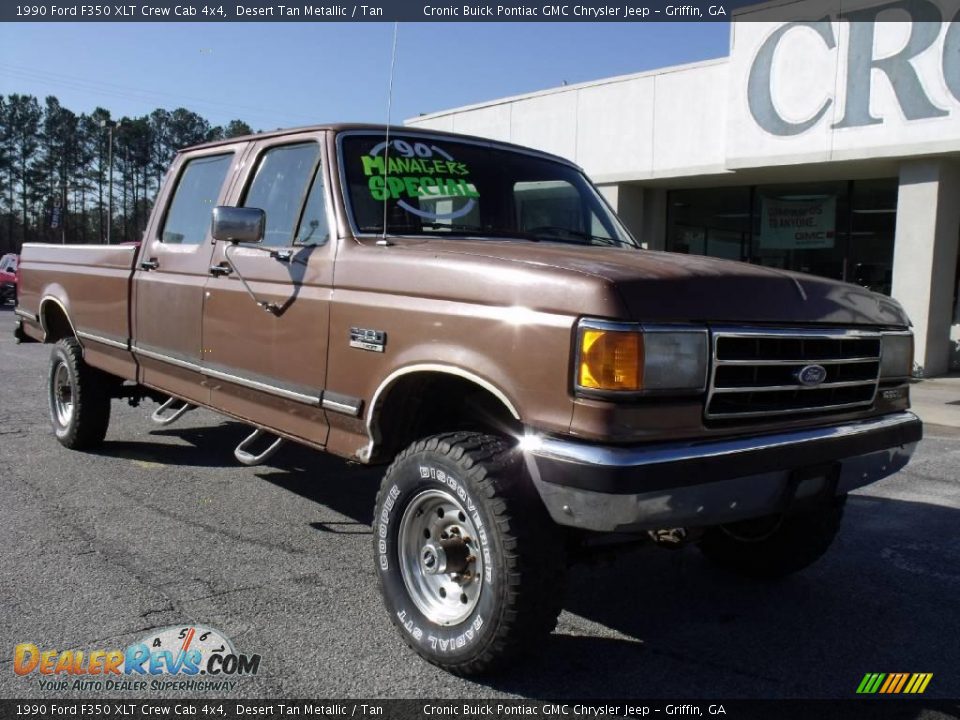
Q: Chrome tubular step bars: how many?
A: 2